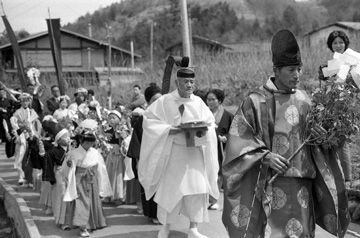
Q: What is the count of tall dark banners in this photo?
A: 2